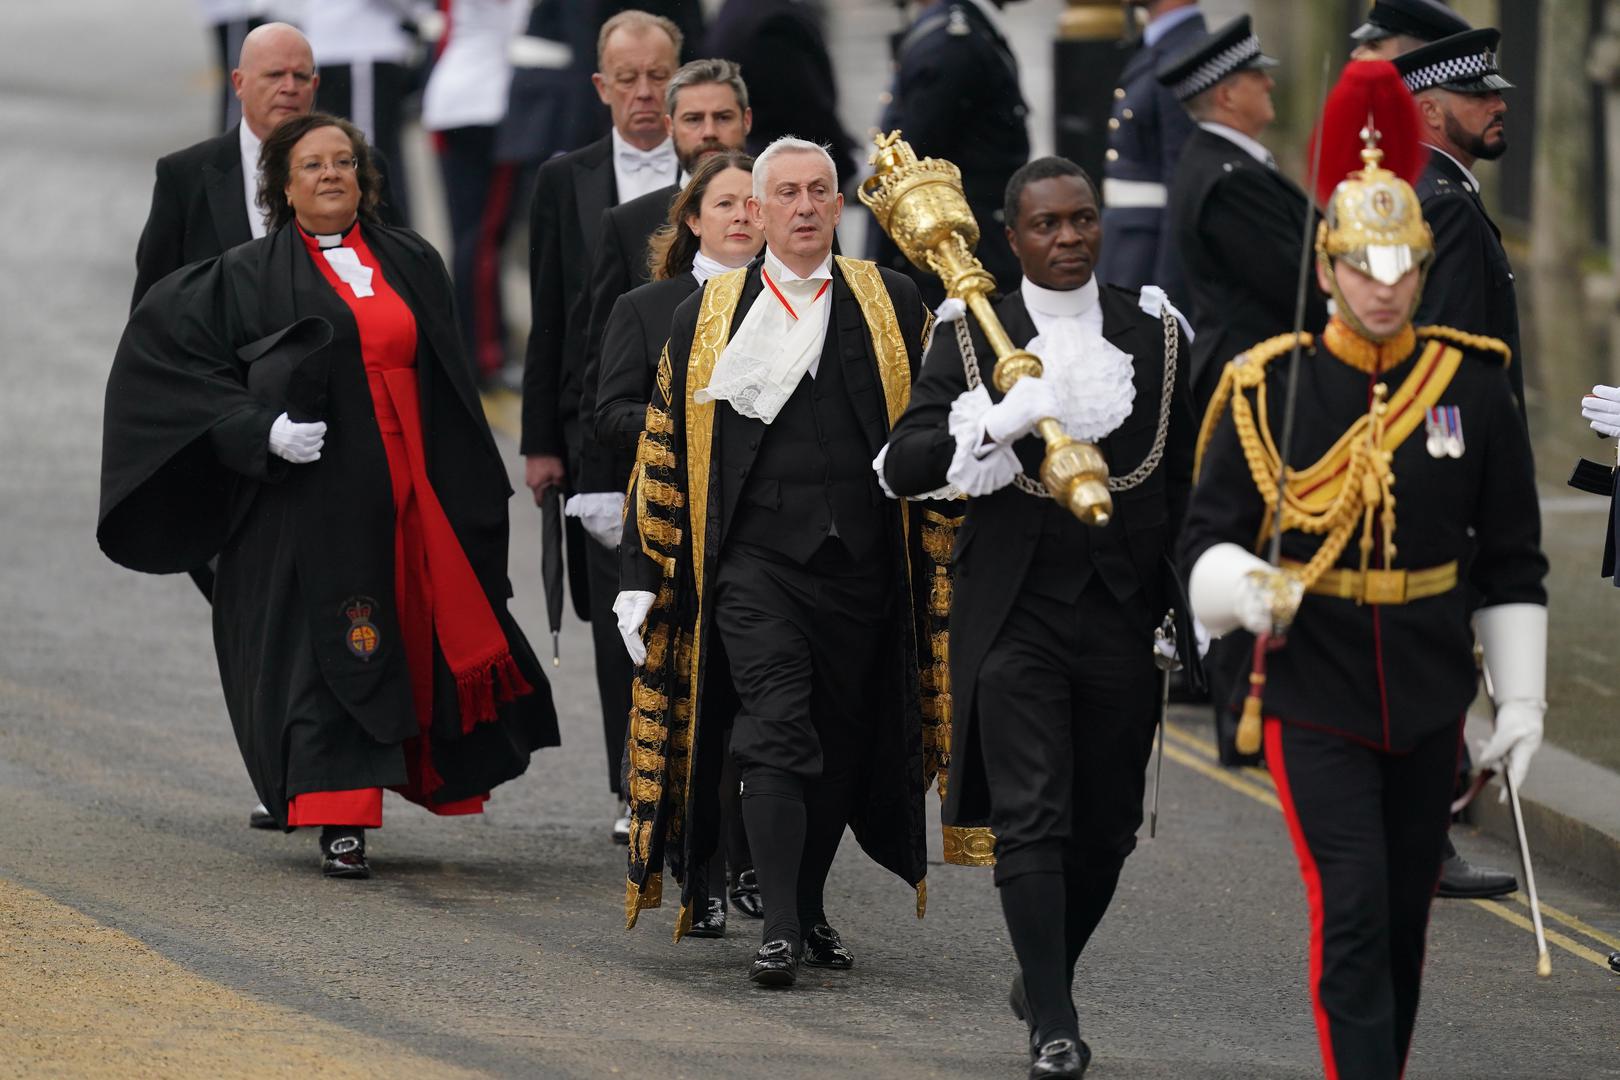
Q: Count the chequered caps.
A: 2